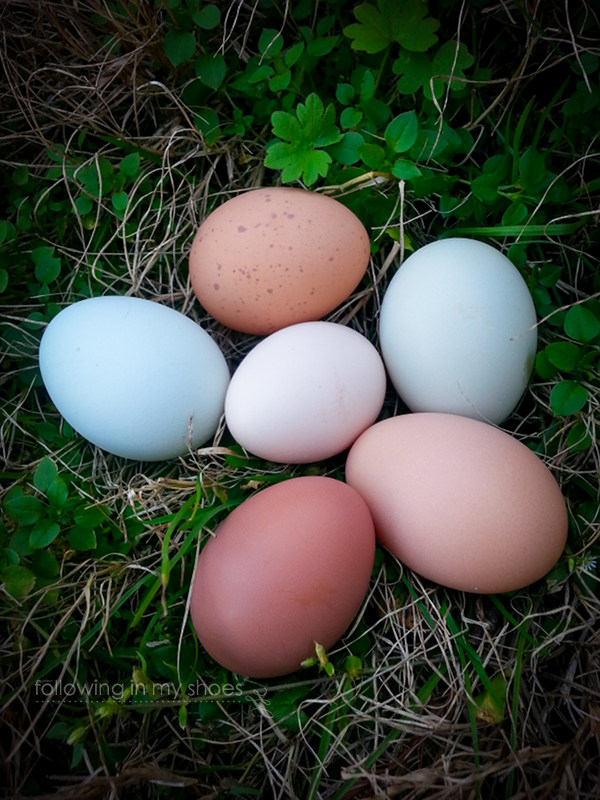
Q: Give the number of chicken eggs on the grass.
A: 6